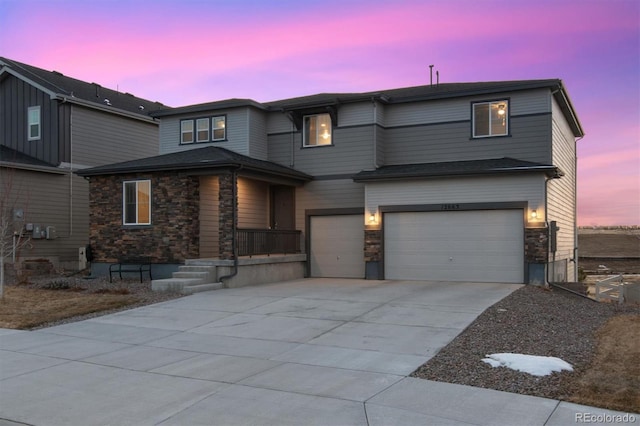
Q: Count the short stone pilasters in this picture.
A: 2